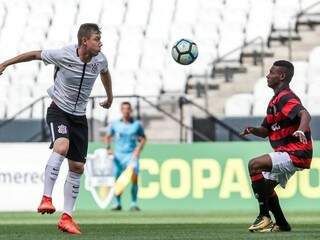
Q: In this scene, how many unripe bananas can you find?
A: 0